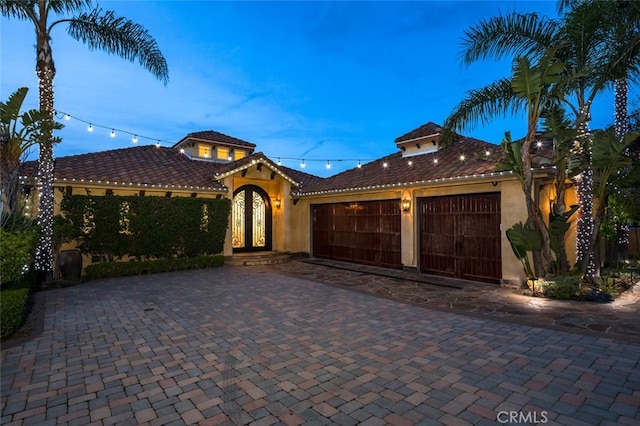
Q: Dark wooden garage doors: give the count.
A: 2